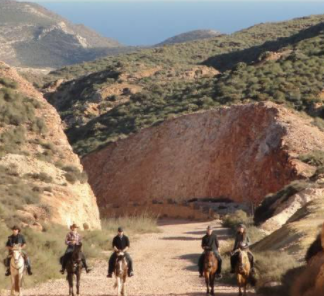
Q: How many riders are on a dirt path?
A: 5